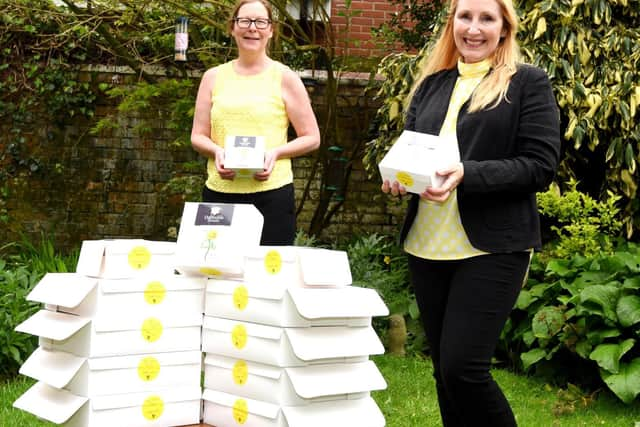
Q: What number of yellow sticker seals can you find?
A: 12